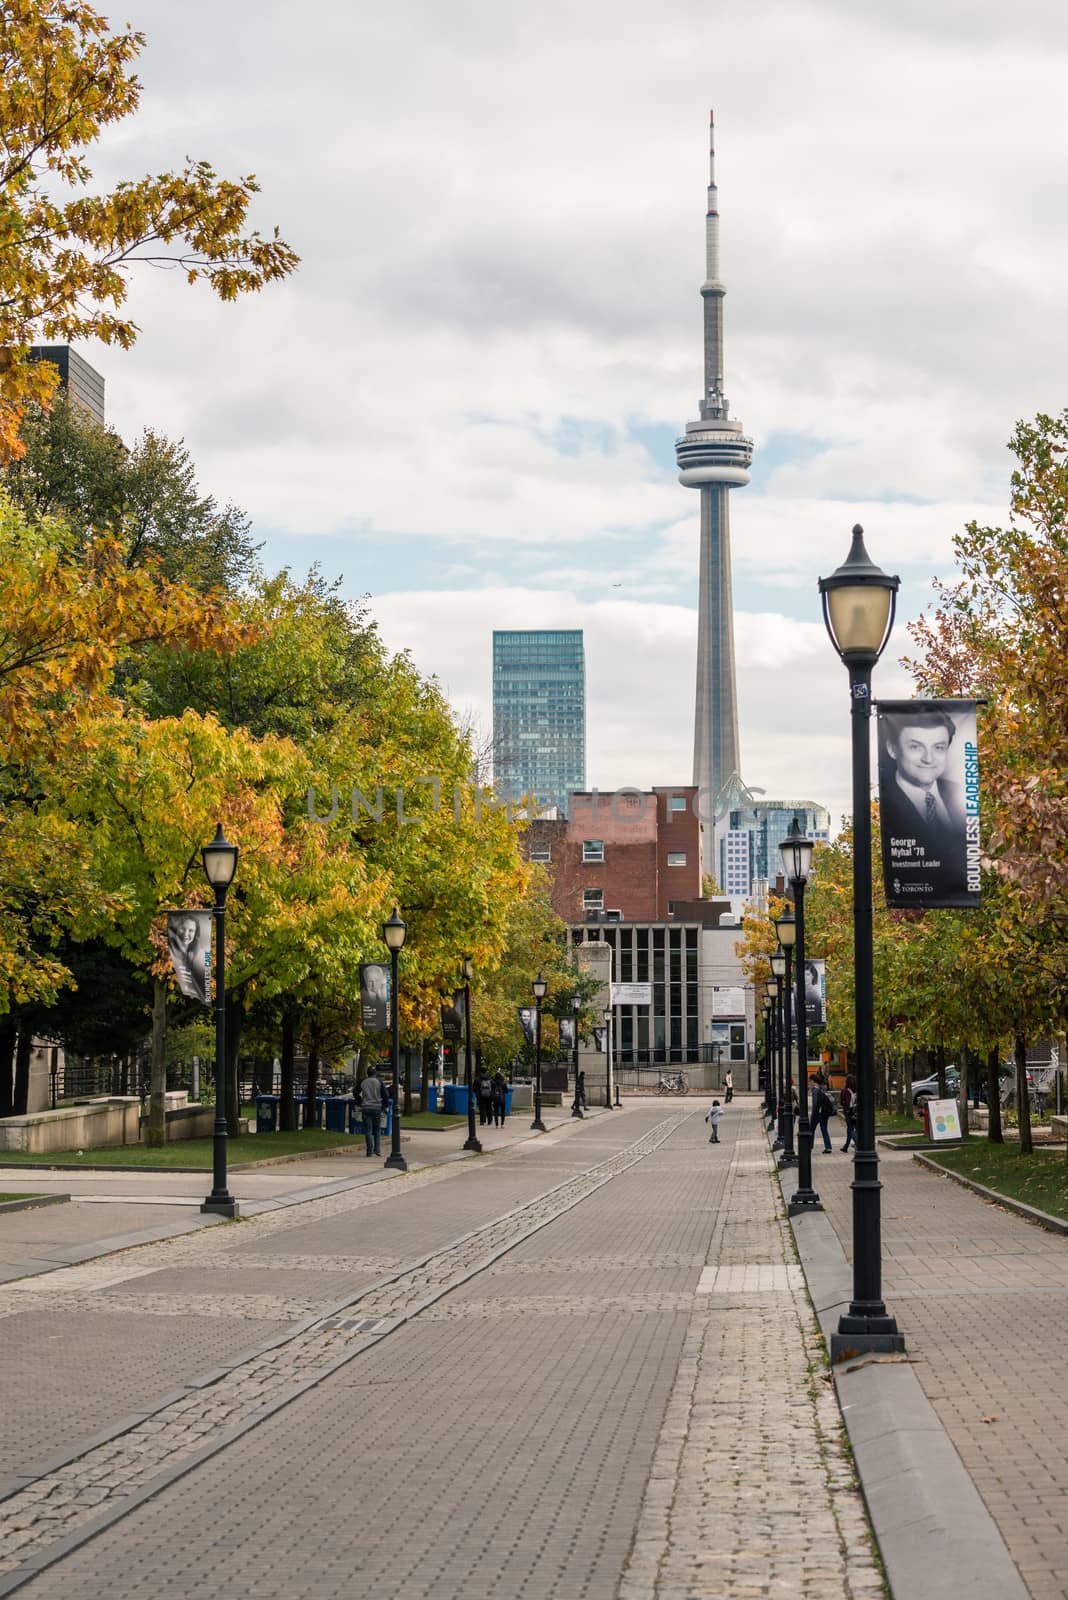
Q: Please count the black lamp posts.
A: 13